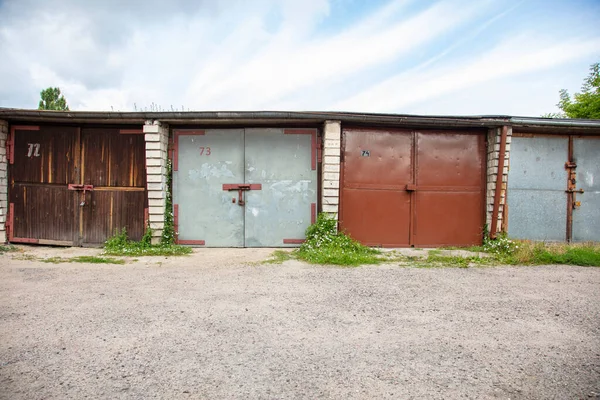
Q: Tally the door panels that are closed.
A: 8